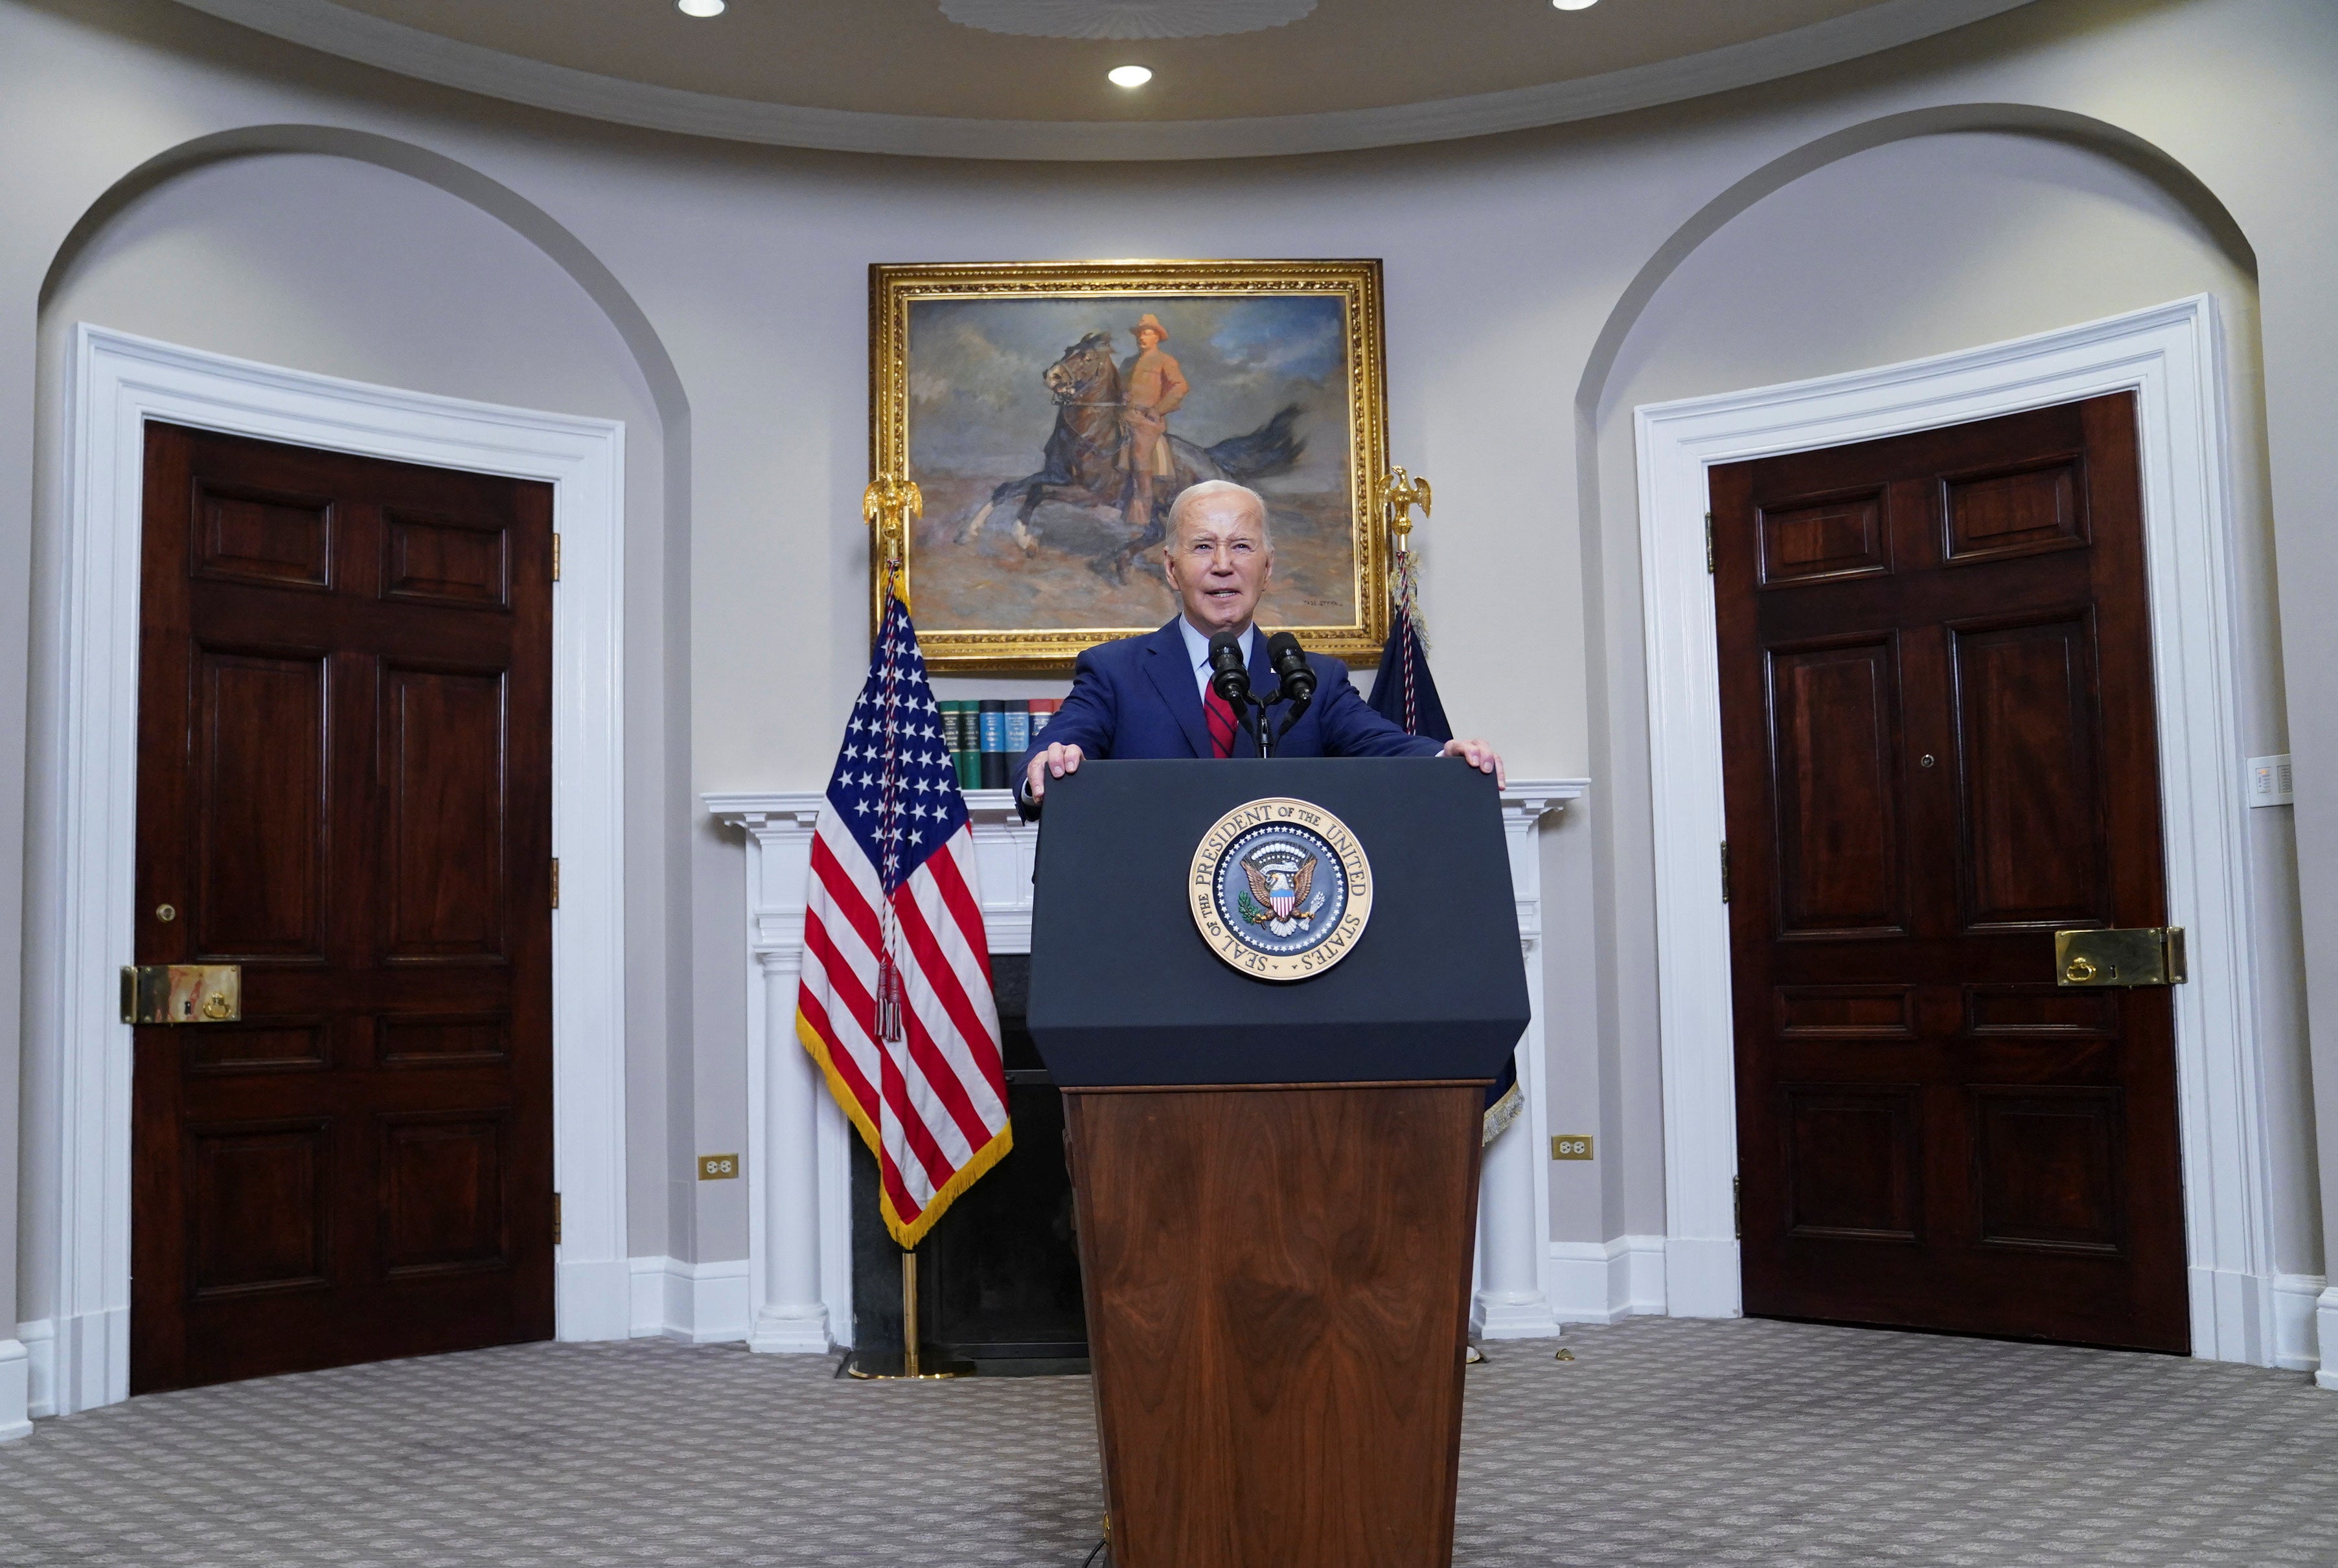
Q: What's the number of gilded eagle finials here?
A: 2